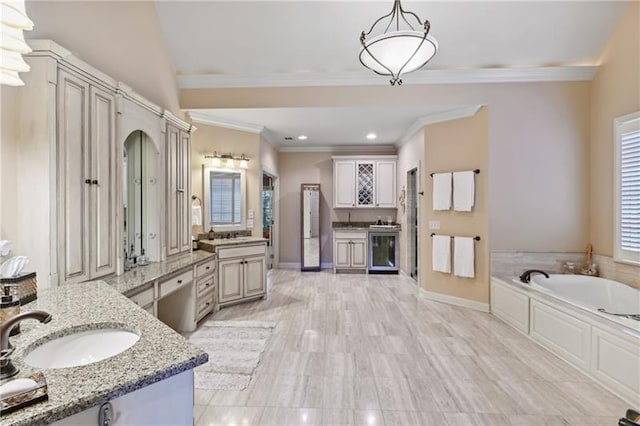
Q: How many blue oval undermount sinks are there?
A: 0